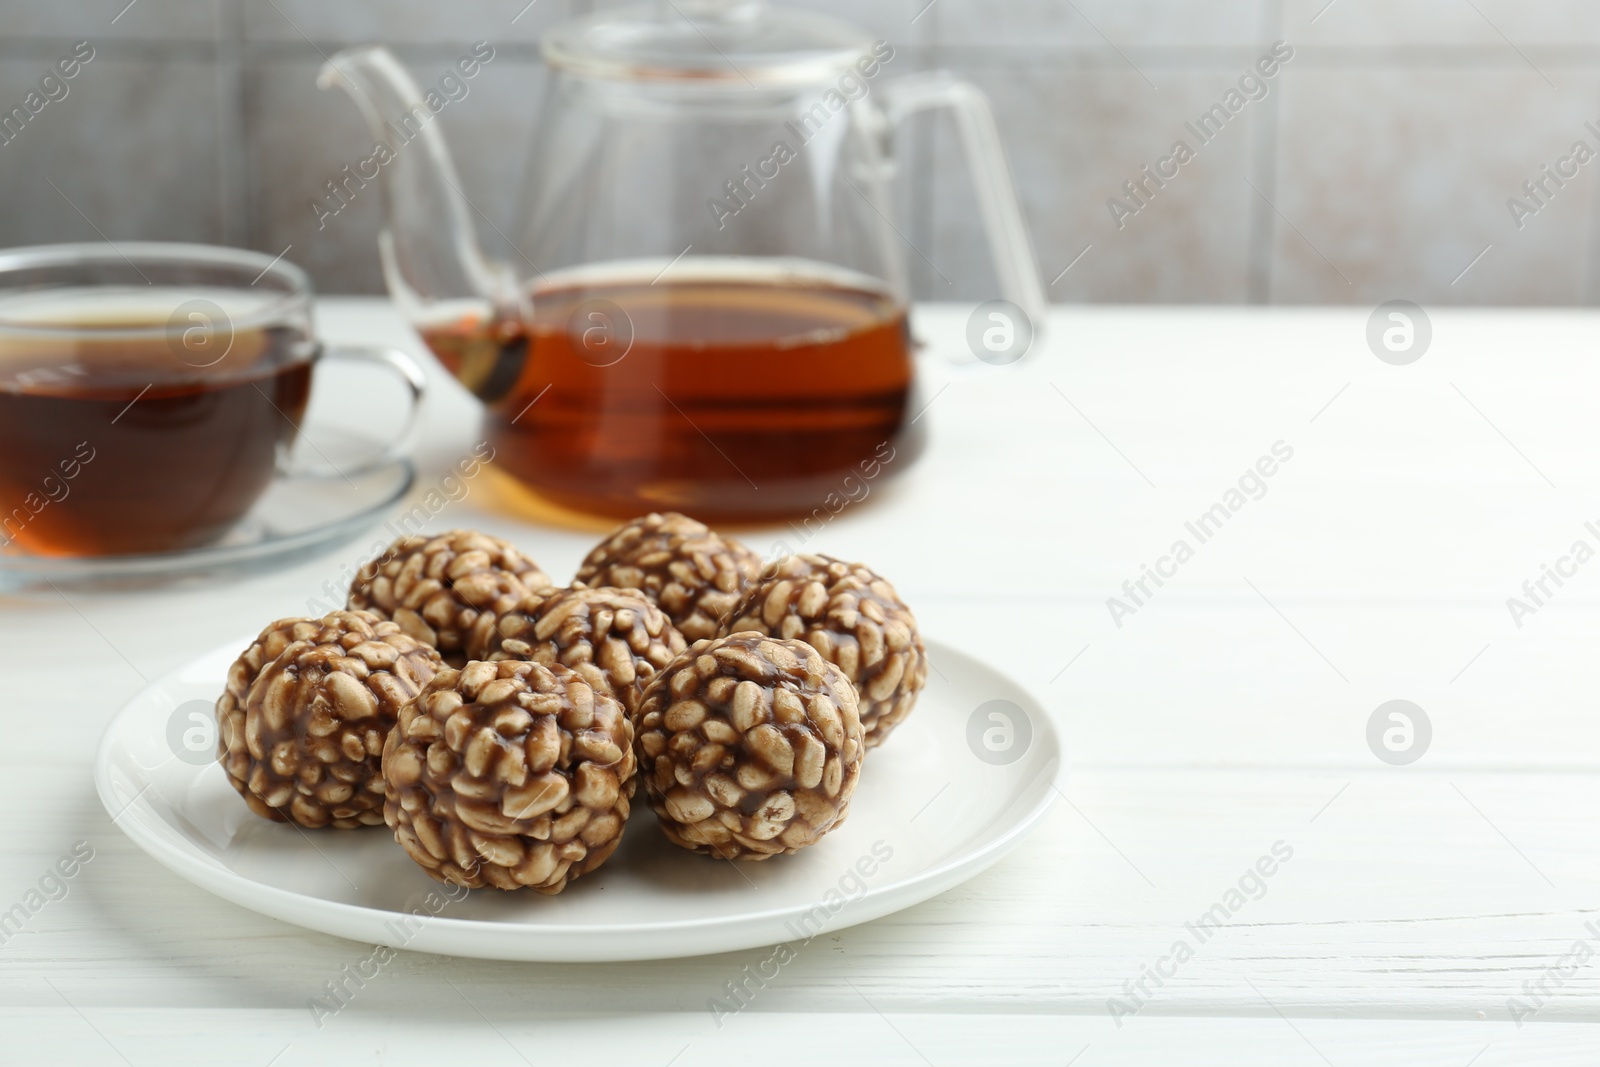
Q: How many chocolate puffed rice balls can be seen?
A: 7